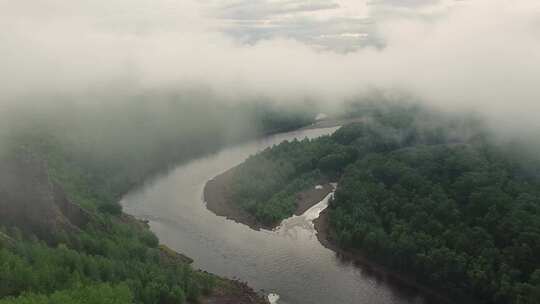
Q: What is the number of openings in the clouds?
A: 1